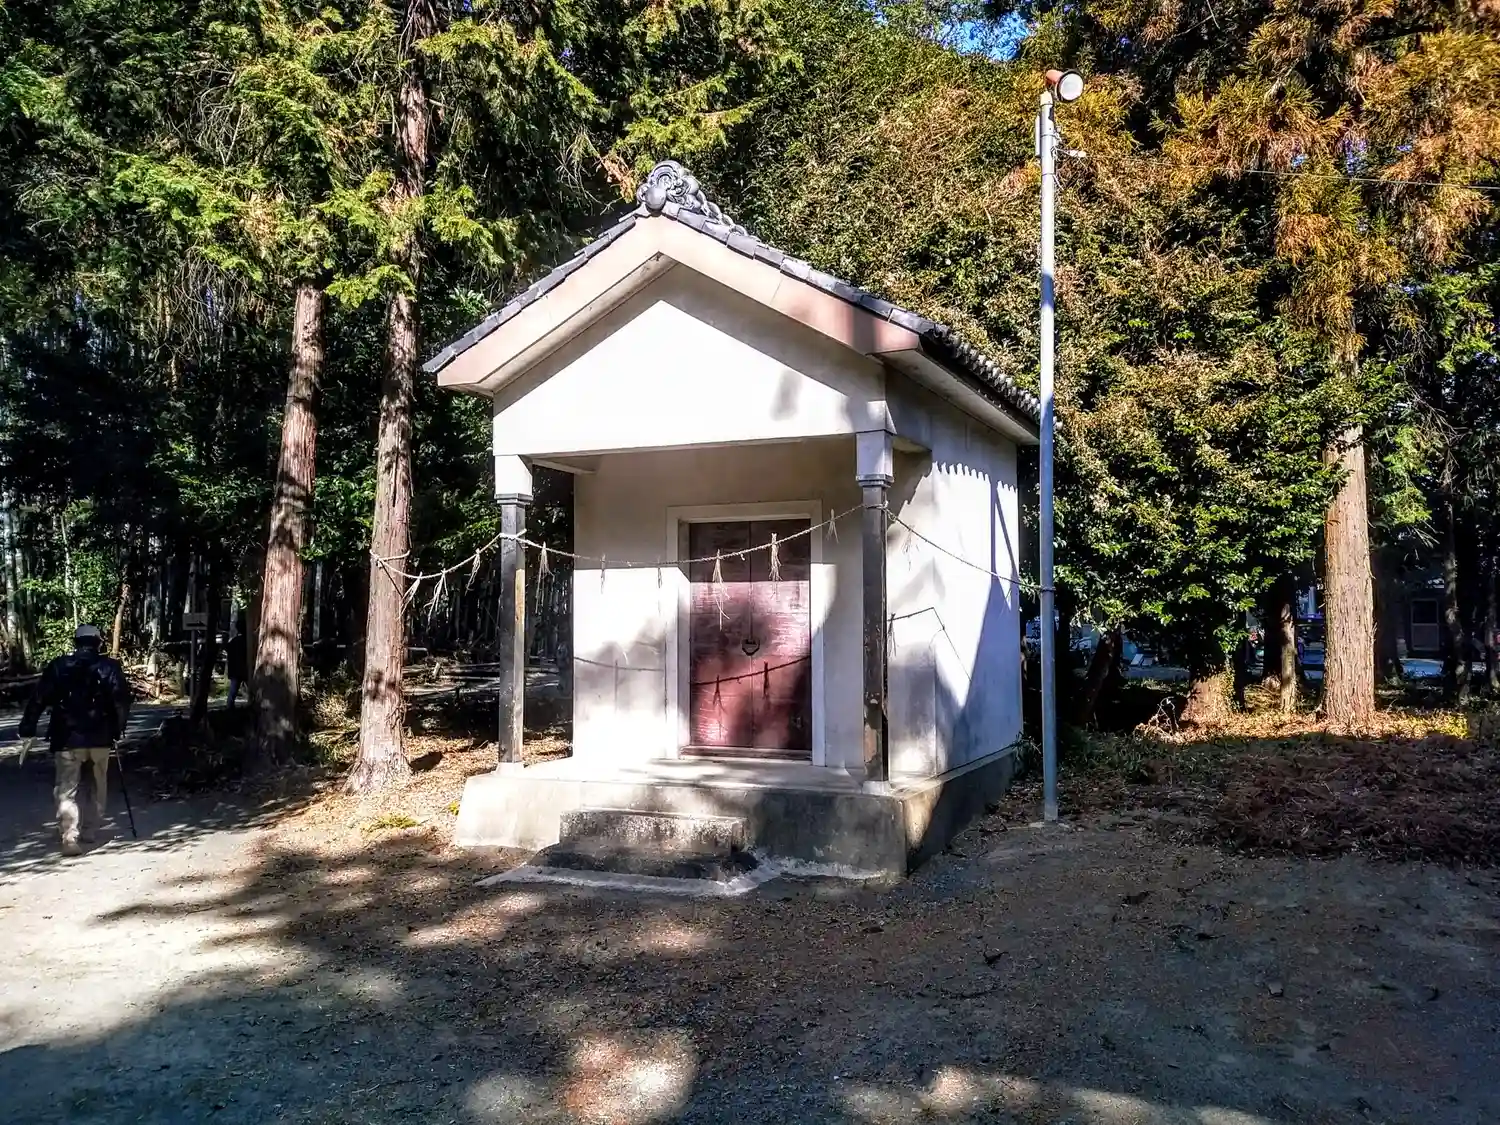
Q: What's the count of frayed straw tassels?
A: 10